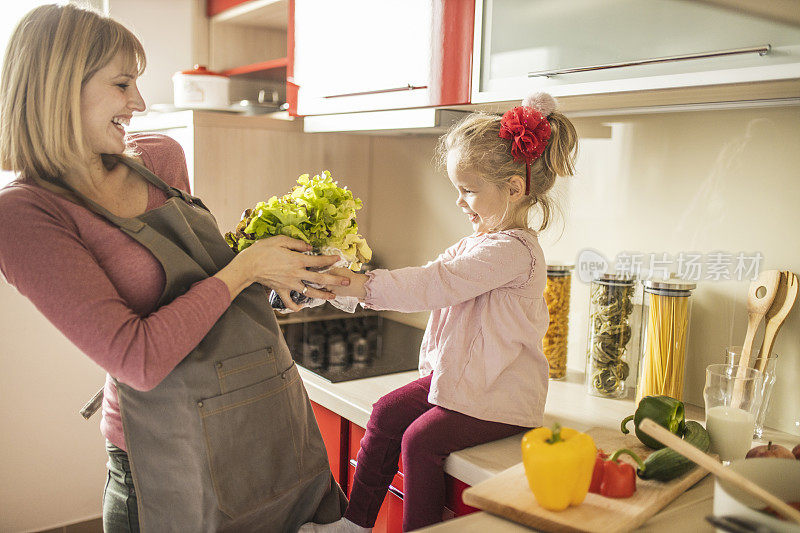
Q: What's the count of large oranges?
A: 0